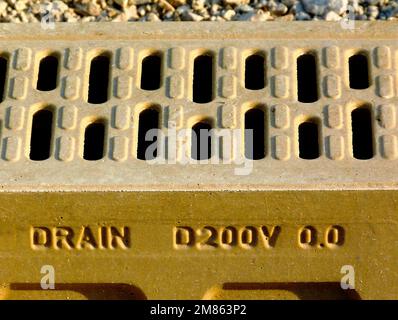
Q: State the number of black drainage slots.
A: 15